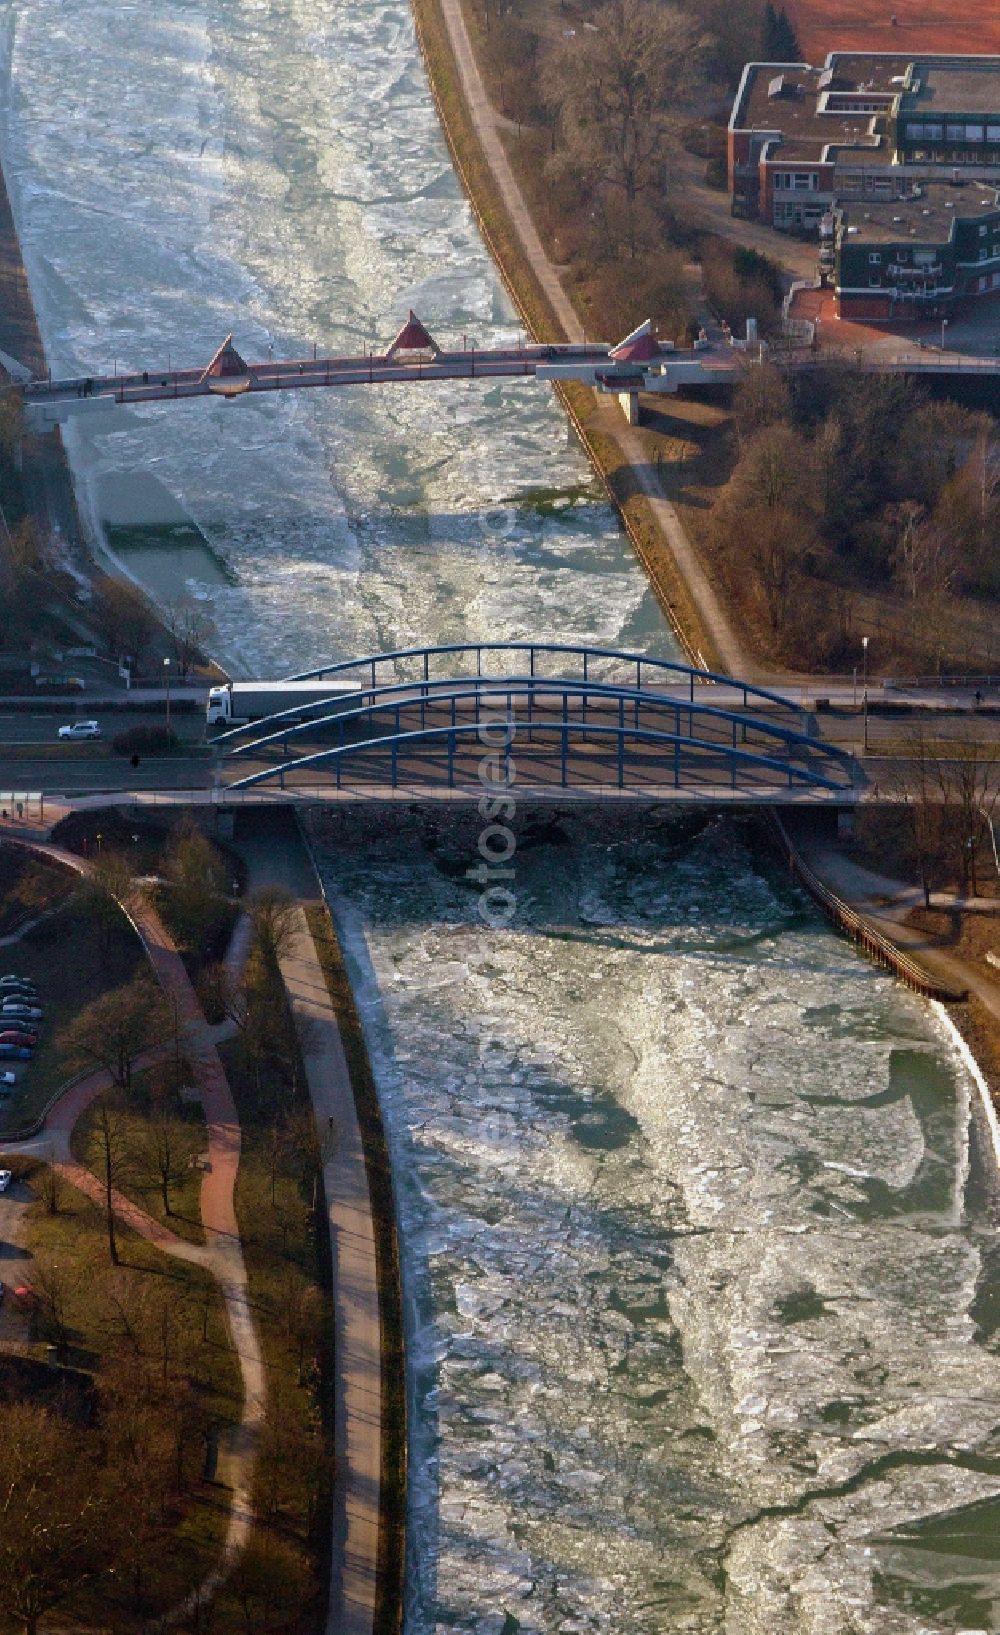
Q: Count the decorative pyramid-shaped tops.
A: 3